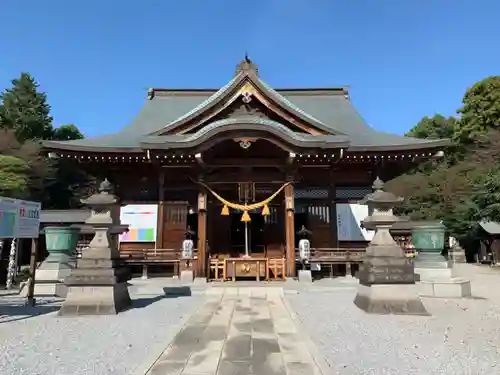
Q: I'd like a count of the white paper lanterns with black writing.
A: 2